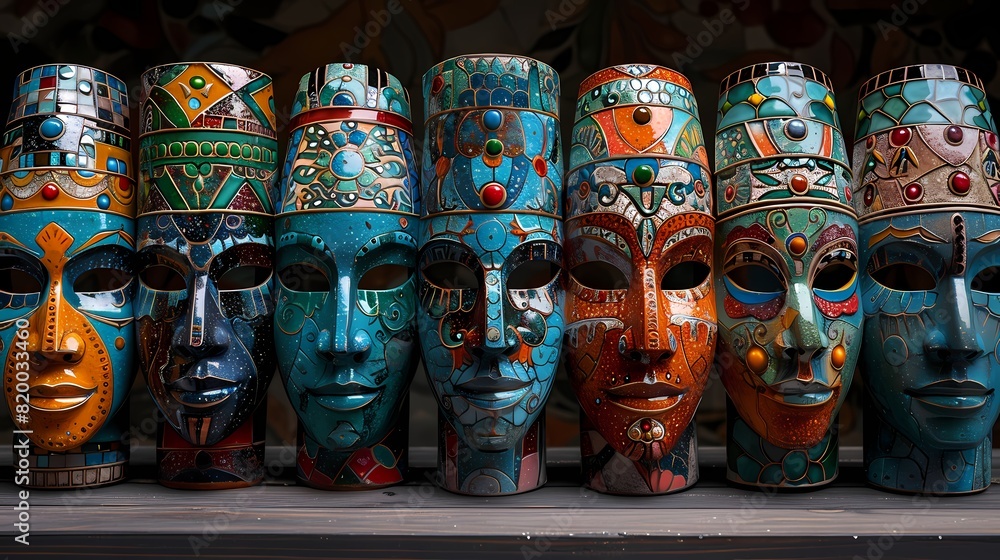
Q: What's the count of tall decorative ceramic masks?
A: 7